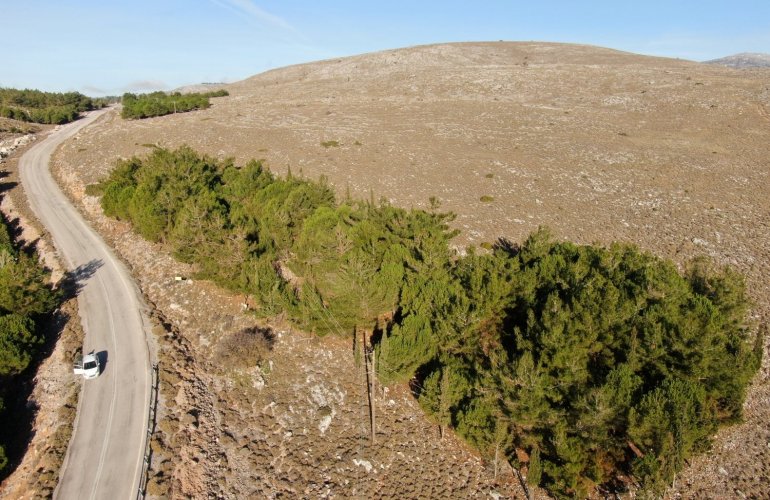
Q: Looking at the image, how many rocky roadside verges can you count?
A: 2